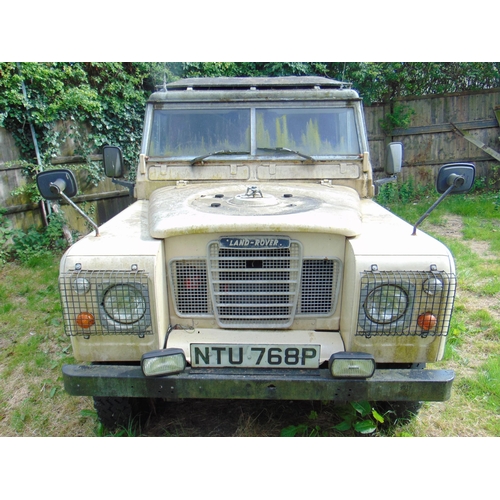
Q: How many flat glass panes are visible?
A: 2